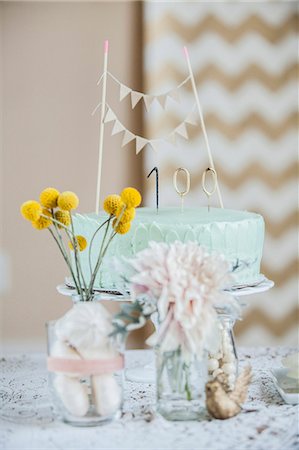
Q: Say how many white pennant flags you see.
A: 13